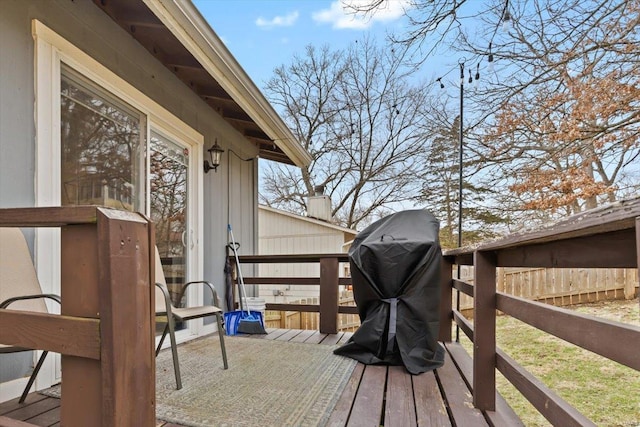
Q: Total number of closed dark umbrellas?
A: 1